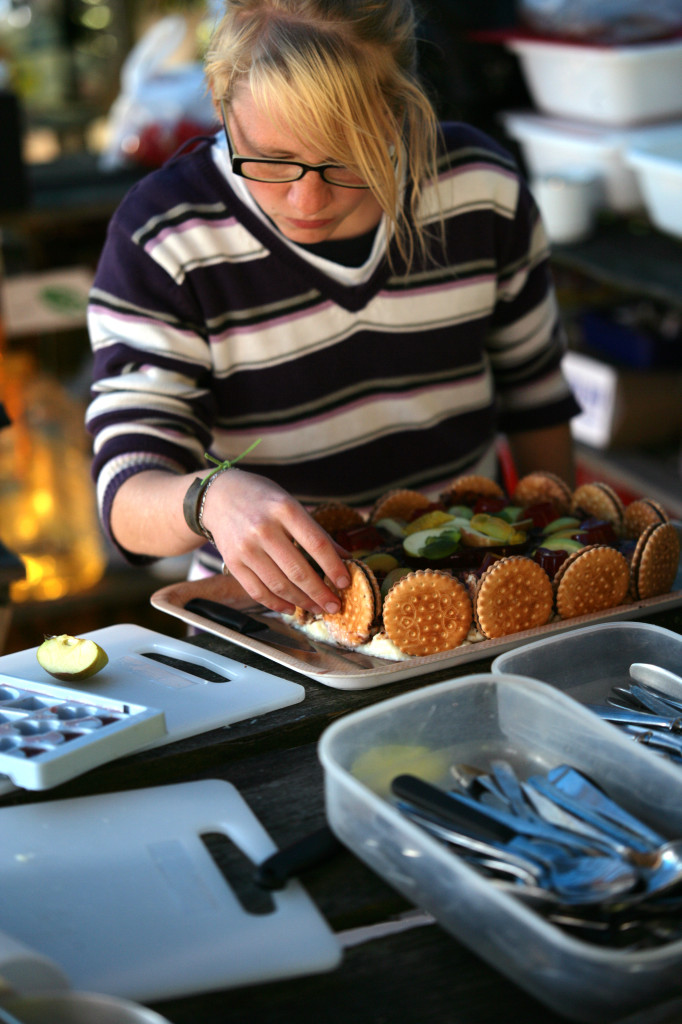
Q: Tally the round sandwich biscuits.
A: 11